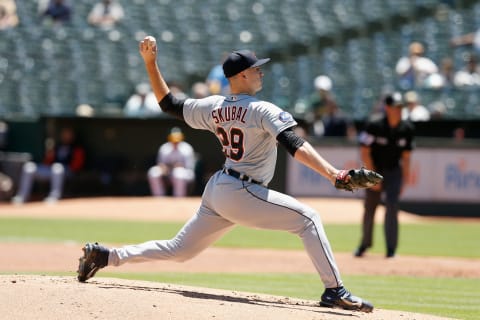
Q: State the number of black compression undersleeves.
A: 2